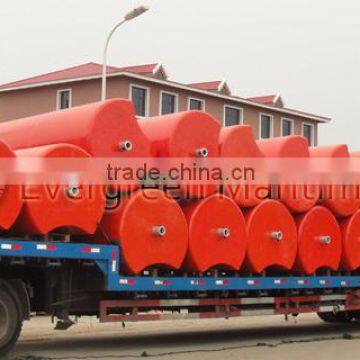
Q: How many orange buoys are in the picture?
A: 13